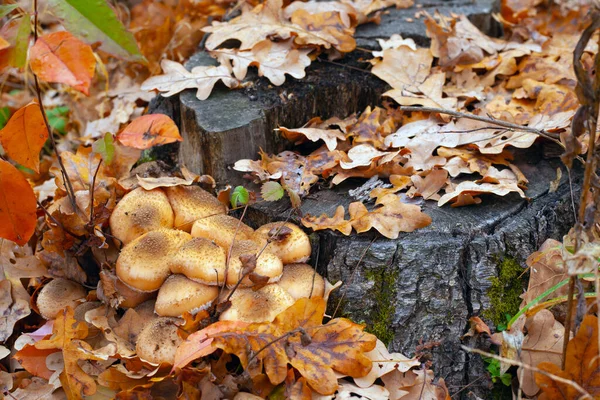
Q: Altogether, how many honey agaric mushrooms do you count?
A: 12